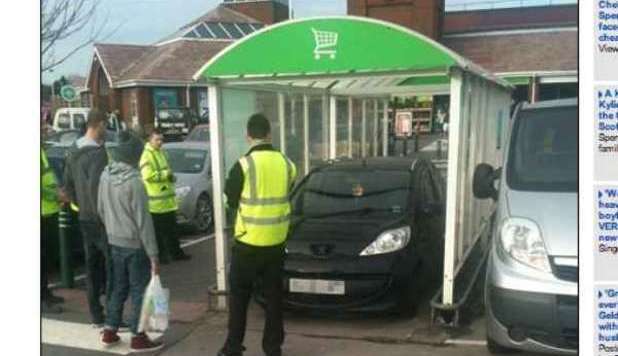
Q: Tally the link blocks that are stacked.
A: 4